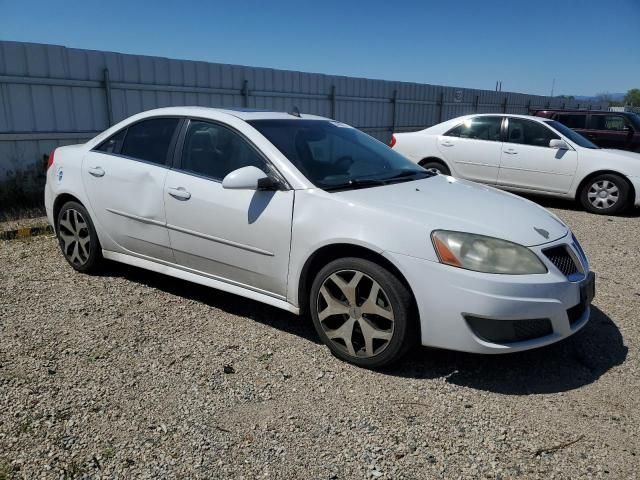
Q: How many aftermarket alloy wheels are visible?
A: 2